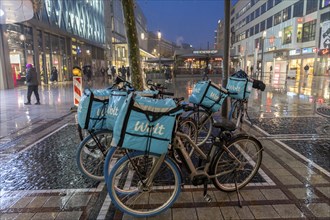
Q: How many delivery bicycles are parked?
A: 5